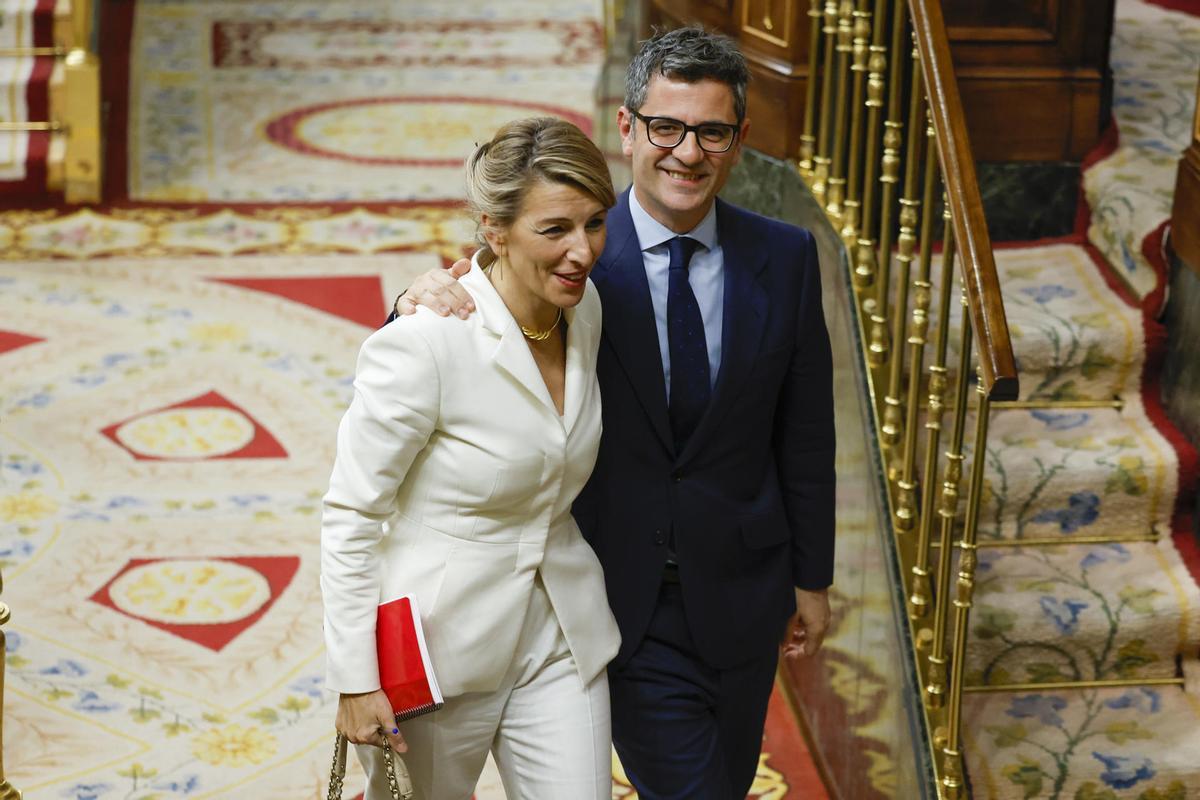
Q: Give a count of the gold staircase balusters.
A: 11